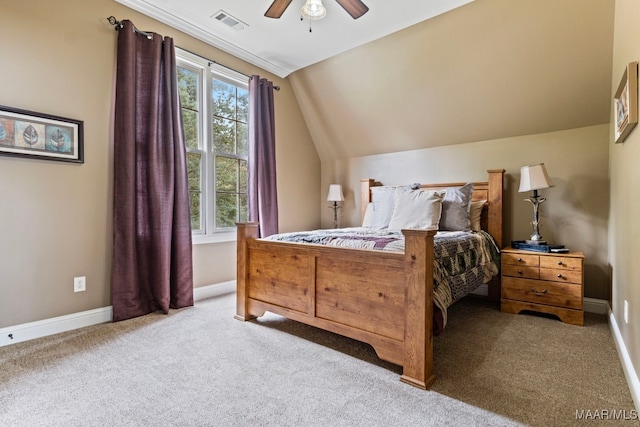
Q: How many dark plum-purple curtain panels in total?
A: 2